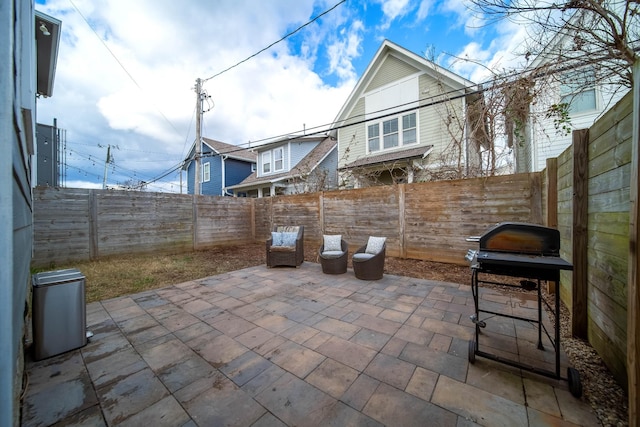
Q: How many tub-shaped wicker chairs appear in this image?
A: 2